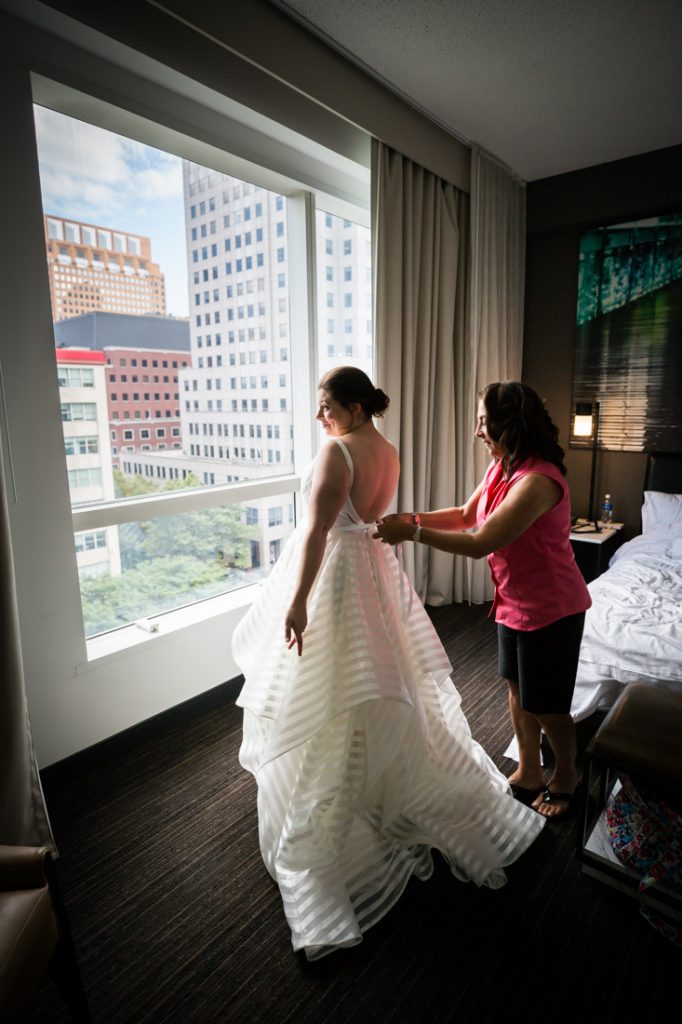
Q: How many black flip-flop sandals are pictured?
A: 2